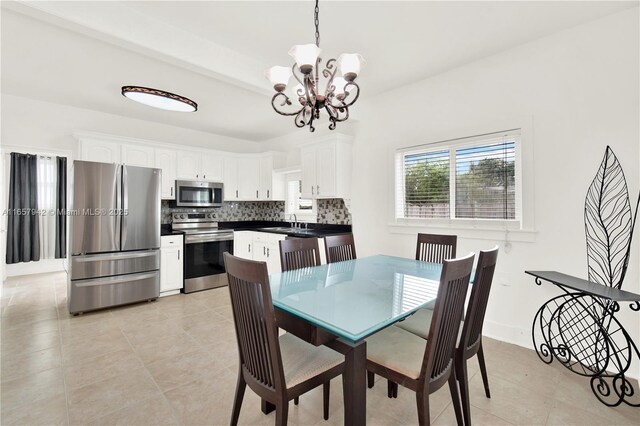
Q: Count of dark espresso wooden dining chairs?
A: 6